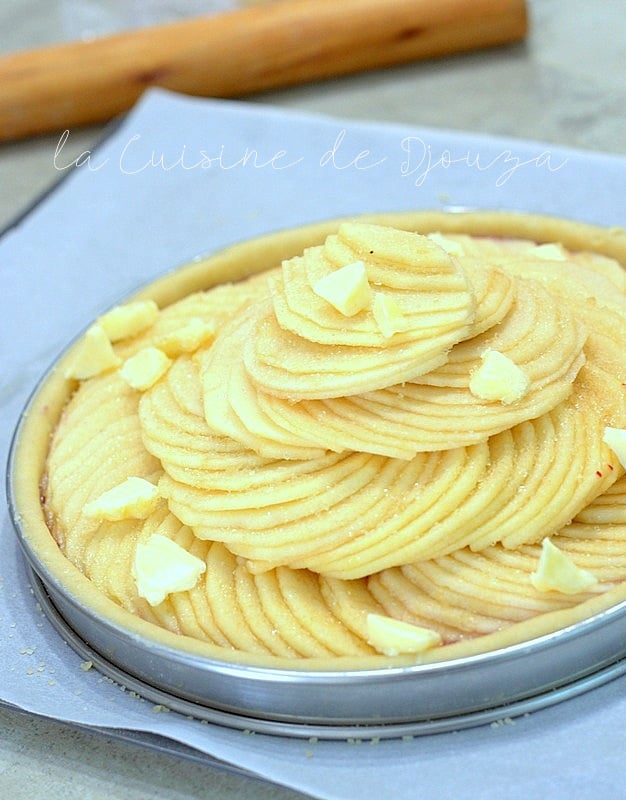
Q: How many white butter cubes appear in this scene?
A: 14